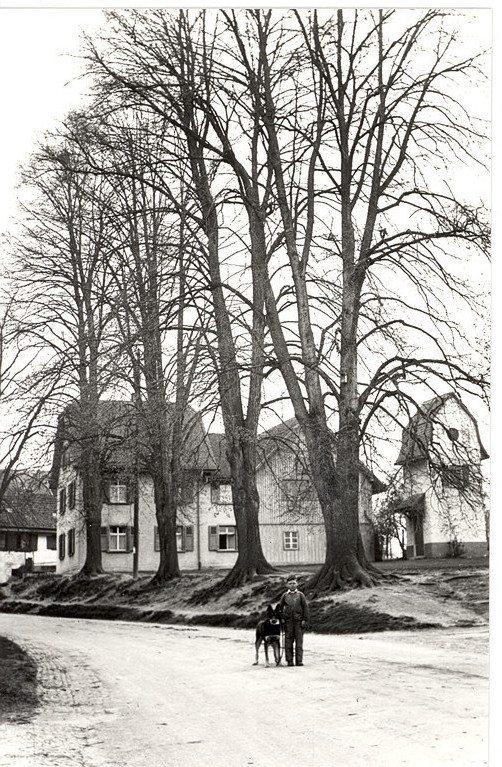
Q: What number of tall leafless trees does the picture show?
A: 4